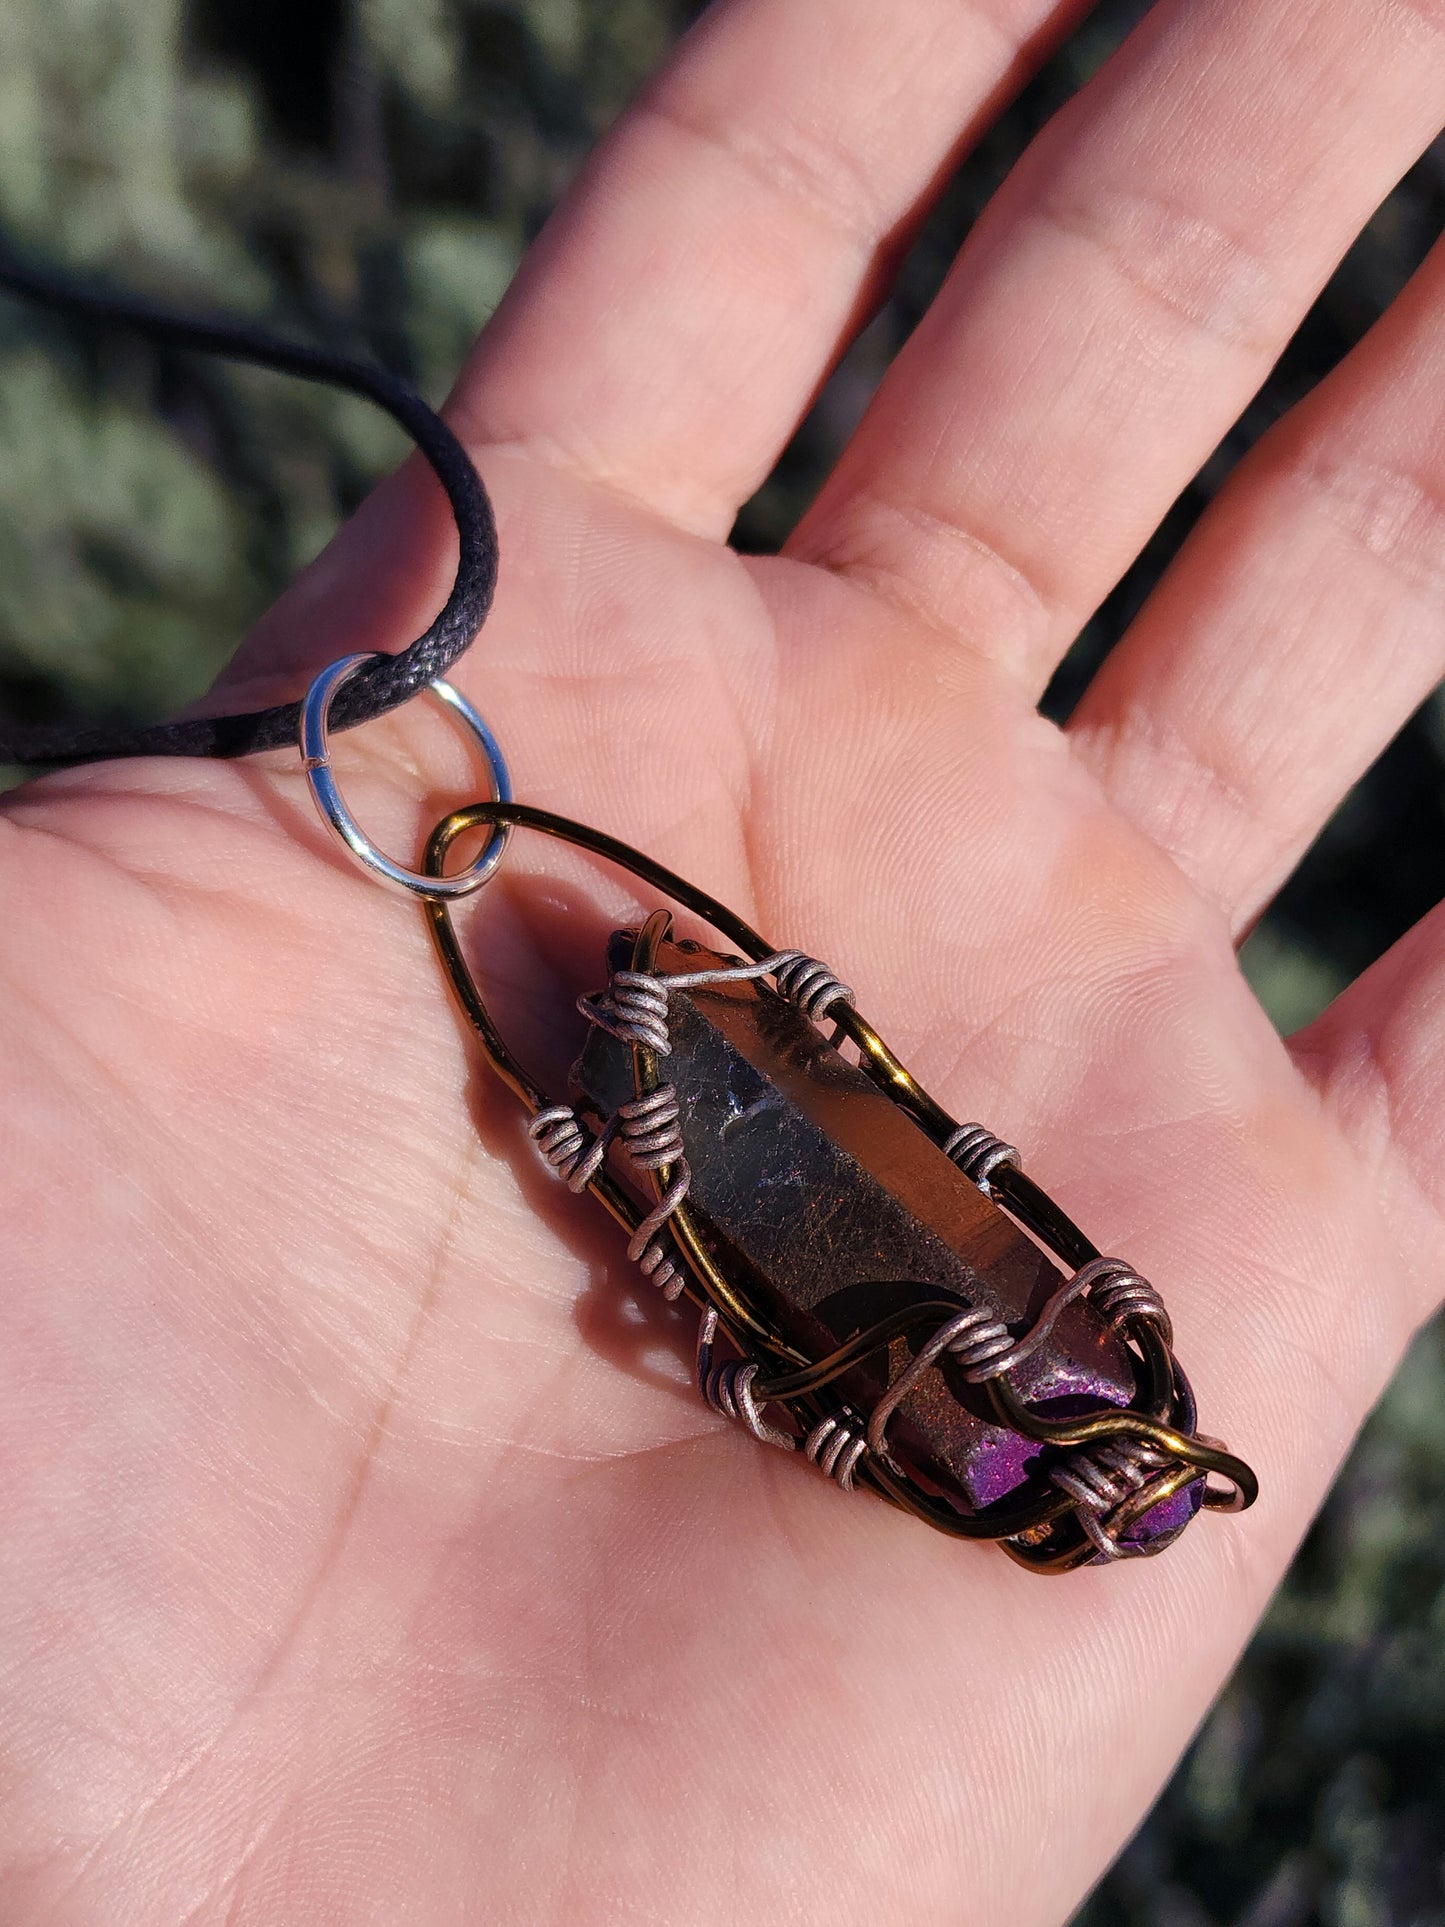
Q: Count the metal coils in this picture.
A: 11